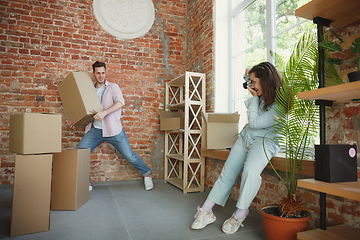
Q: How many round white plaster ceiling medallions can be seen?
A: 1